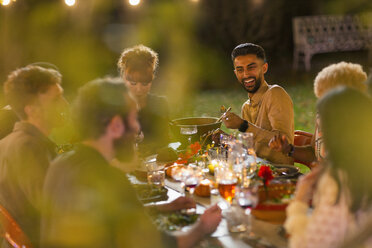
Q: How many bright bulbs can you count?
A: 3